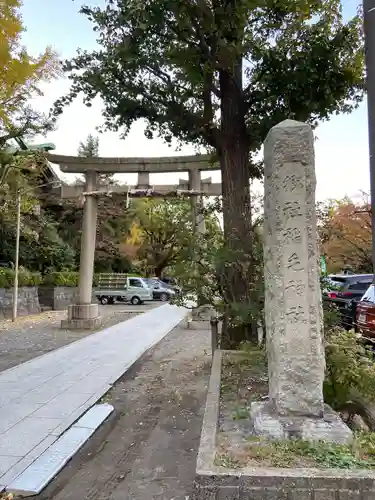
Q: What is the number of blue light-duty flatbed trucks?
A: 0